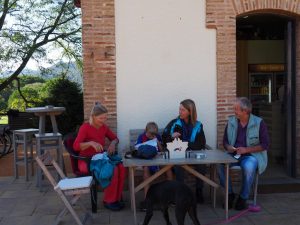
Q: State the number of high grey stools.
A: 2